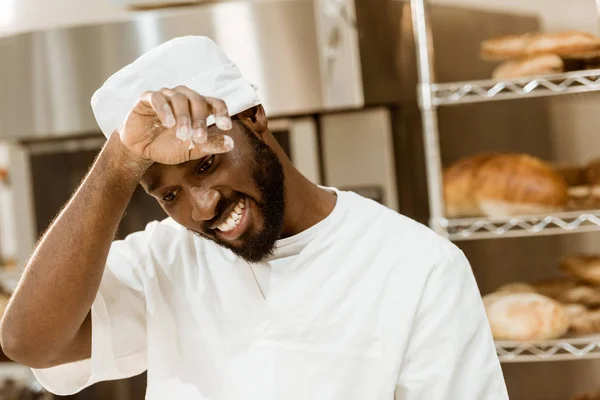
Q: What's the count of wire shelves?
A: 3